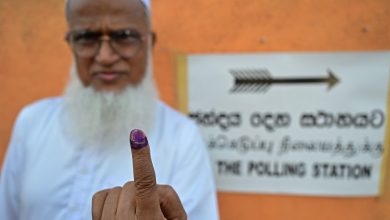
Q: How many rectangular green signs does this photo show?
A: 0